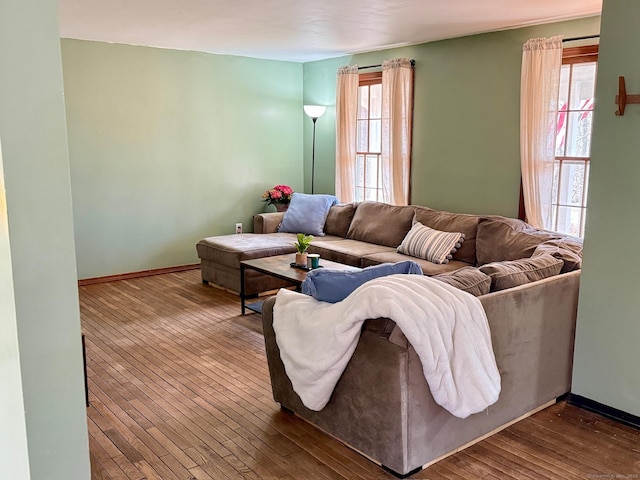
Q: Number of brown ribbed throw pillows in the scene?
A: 2